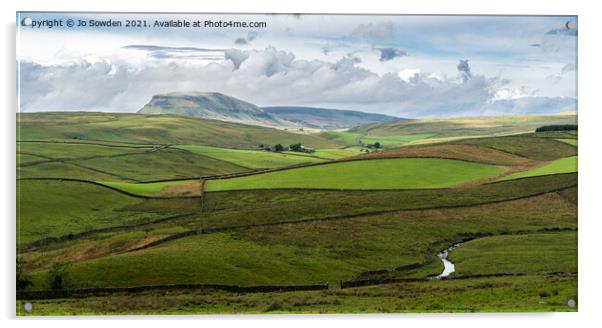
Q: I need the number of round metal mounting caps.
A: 4